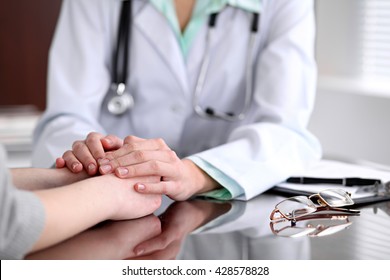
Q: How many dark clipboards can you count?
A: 1